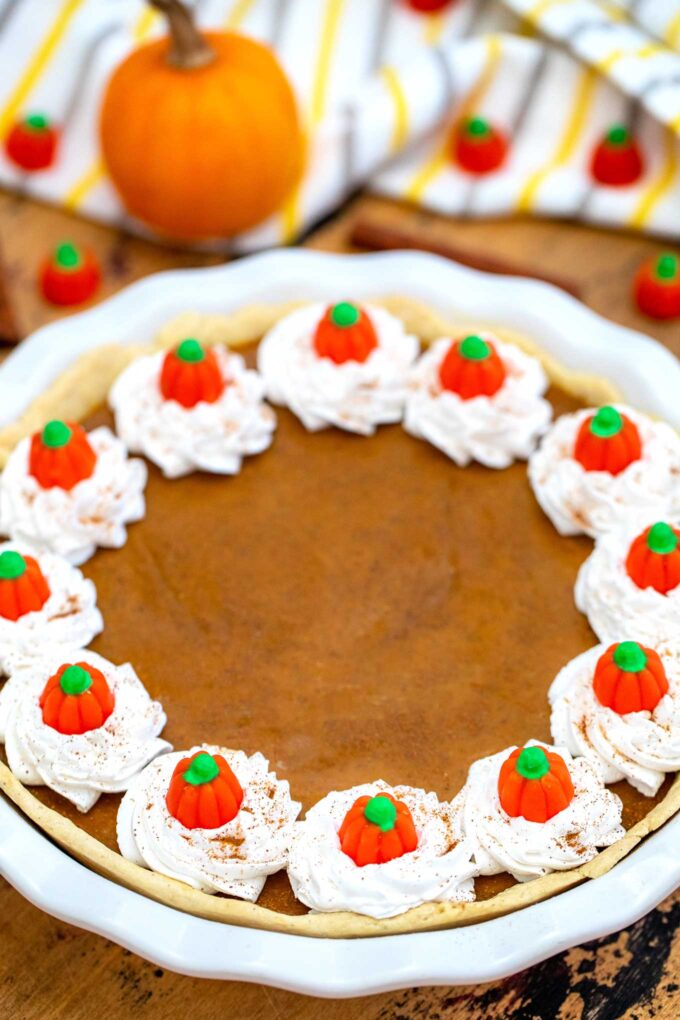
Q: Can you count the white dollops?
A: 12